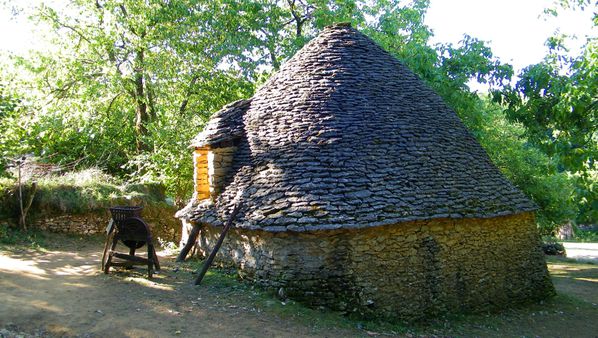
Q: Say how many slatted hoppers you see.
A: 1